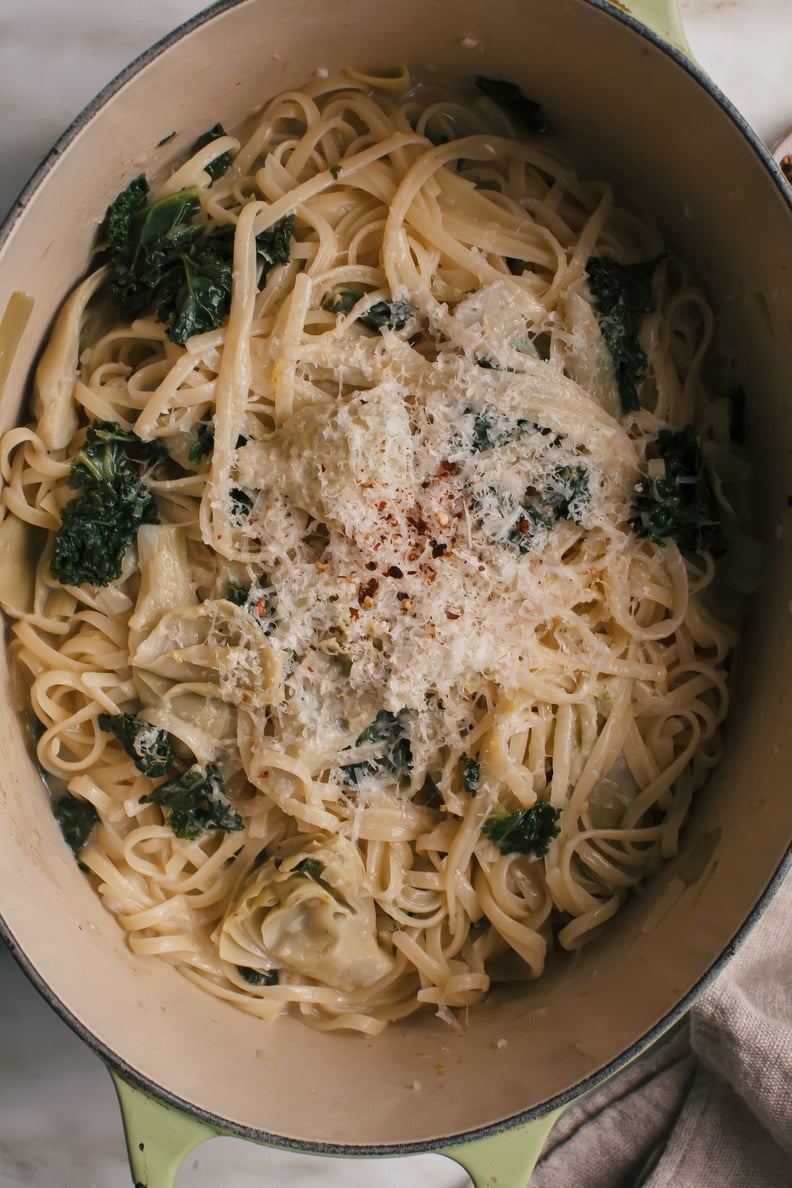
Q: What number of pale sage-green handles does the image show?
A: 2